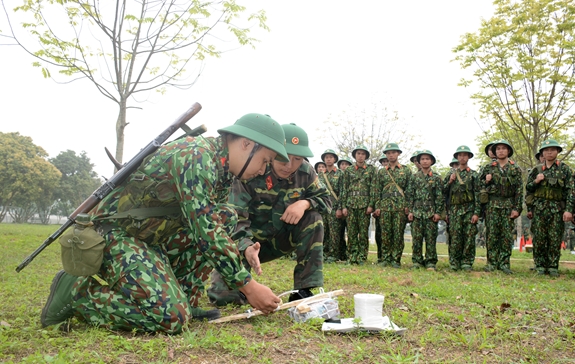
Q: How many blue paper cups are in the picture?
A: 0